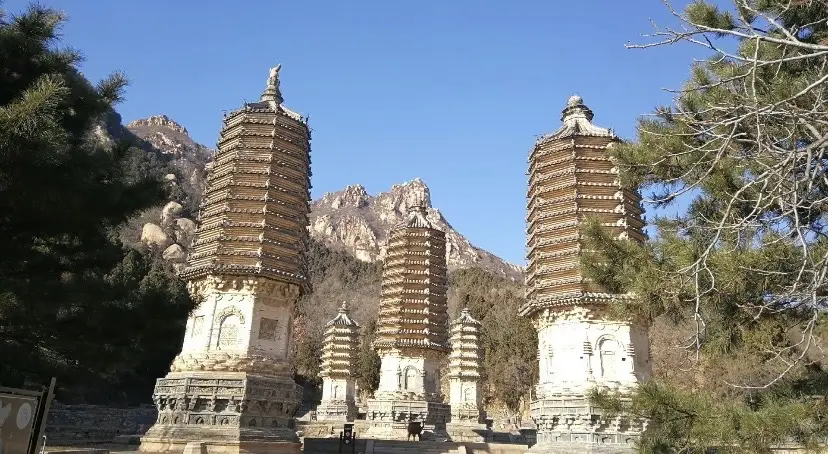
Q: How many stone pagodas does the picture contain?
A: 5